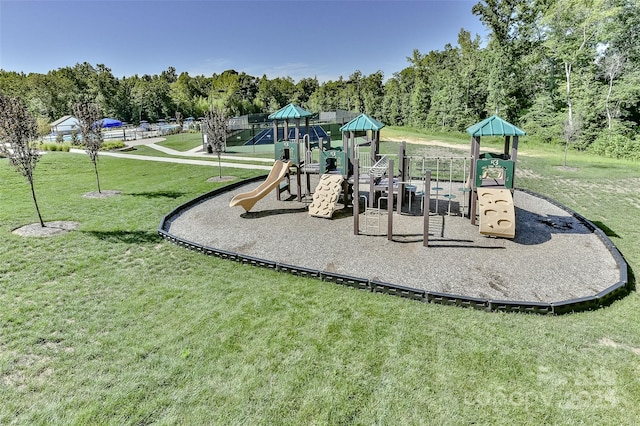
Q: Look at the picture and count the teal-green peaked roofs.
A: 3